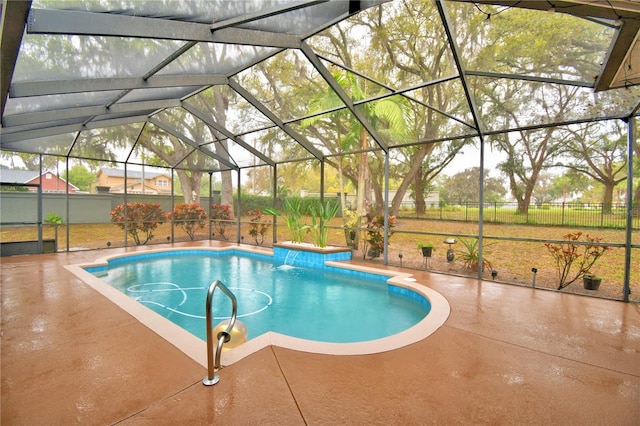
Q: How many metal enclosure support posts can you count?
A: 11